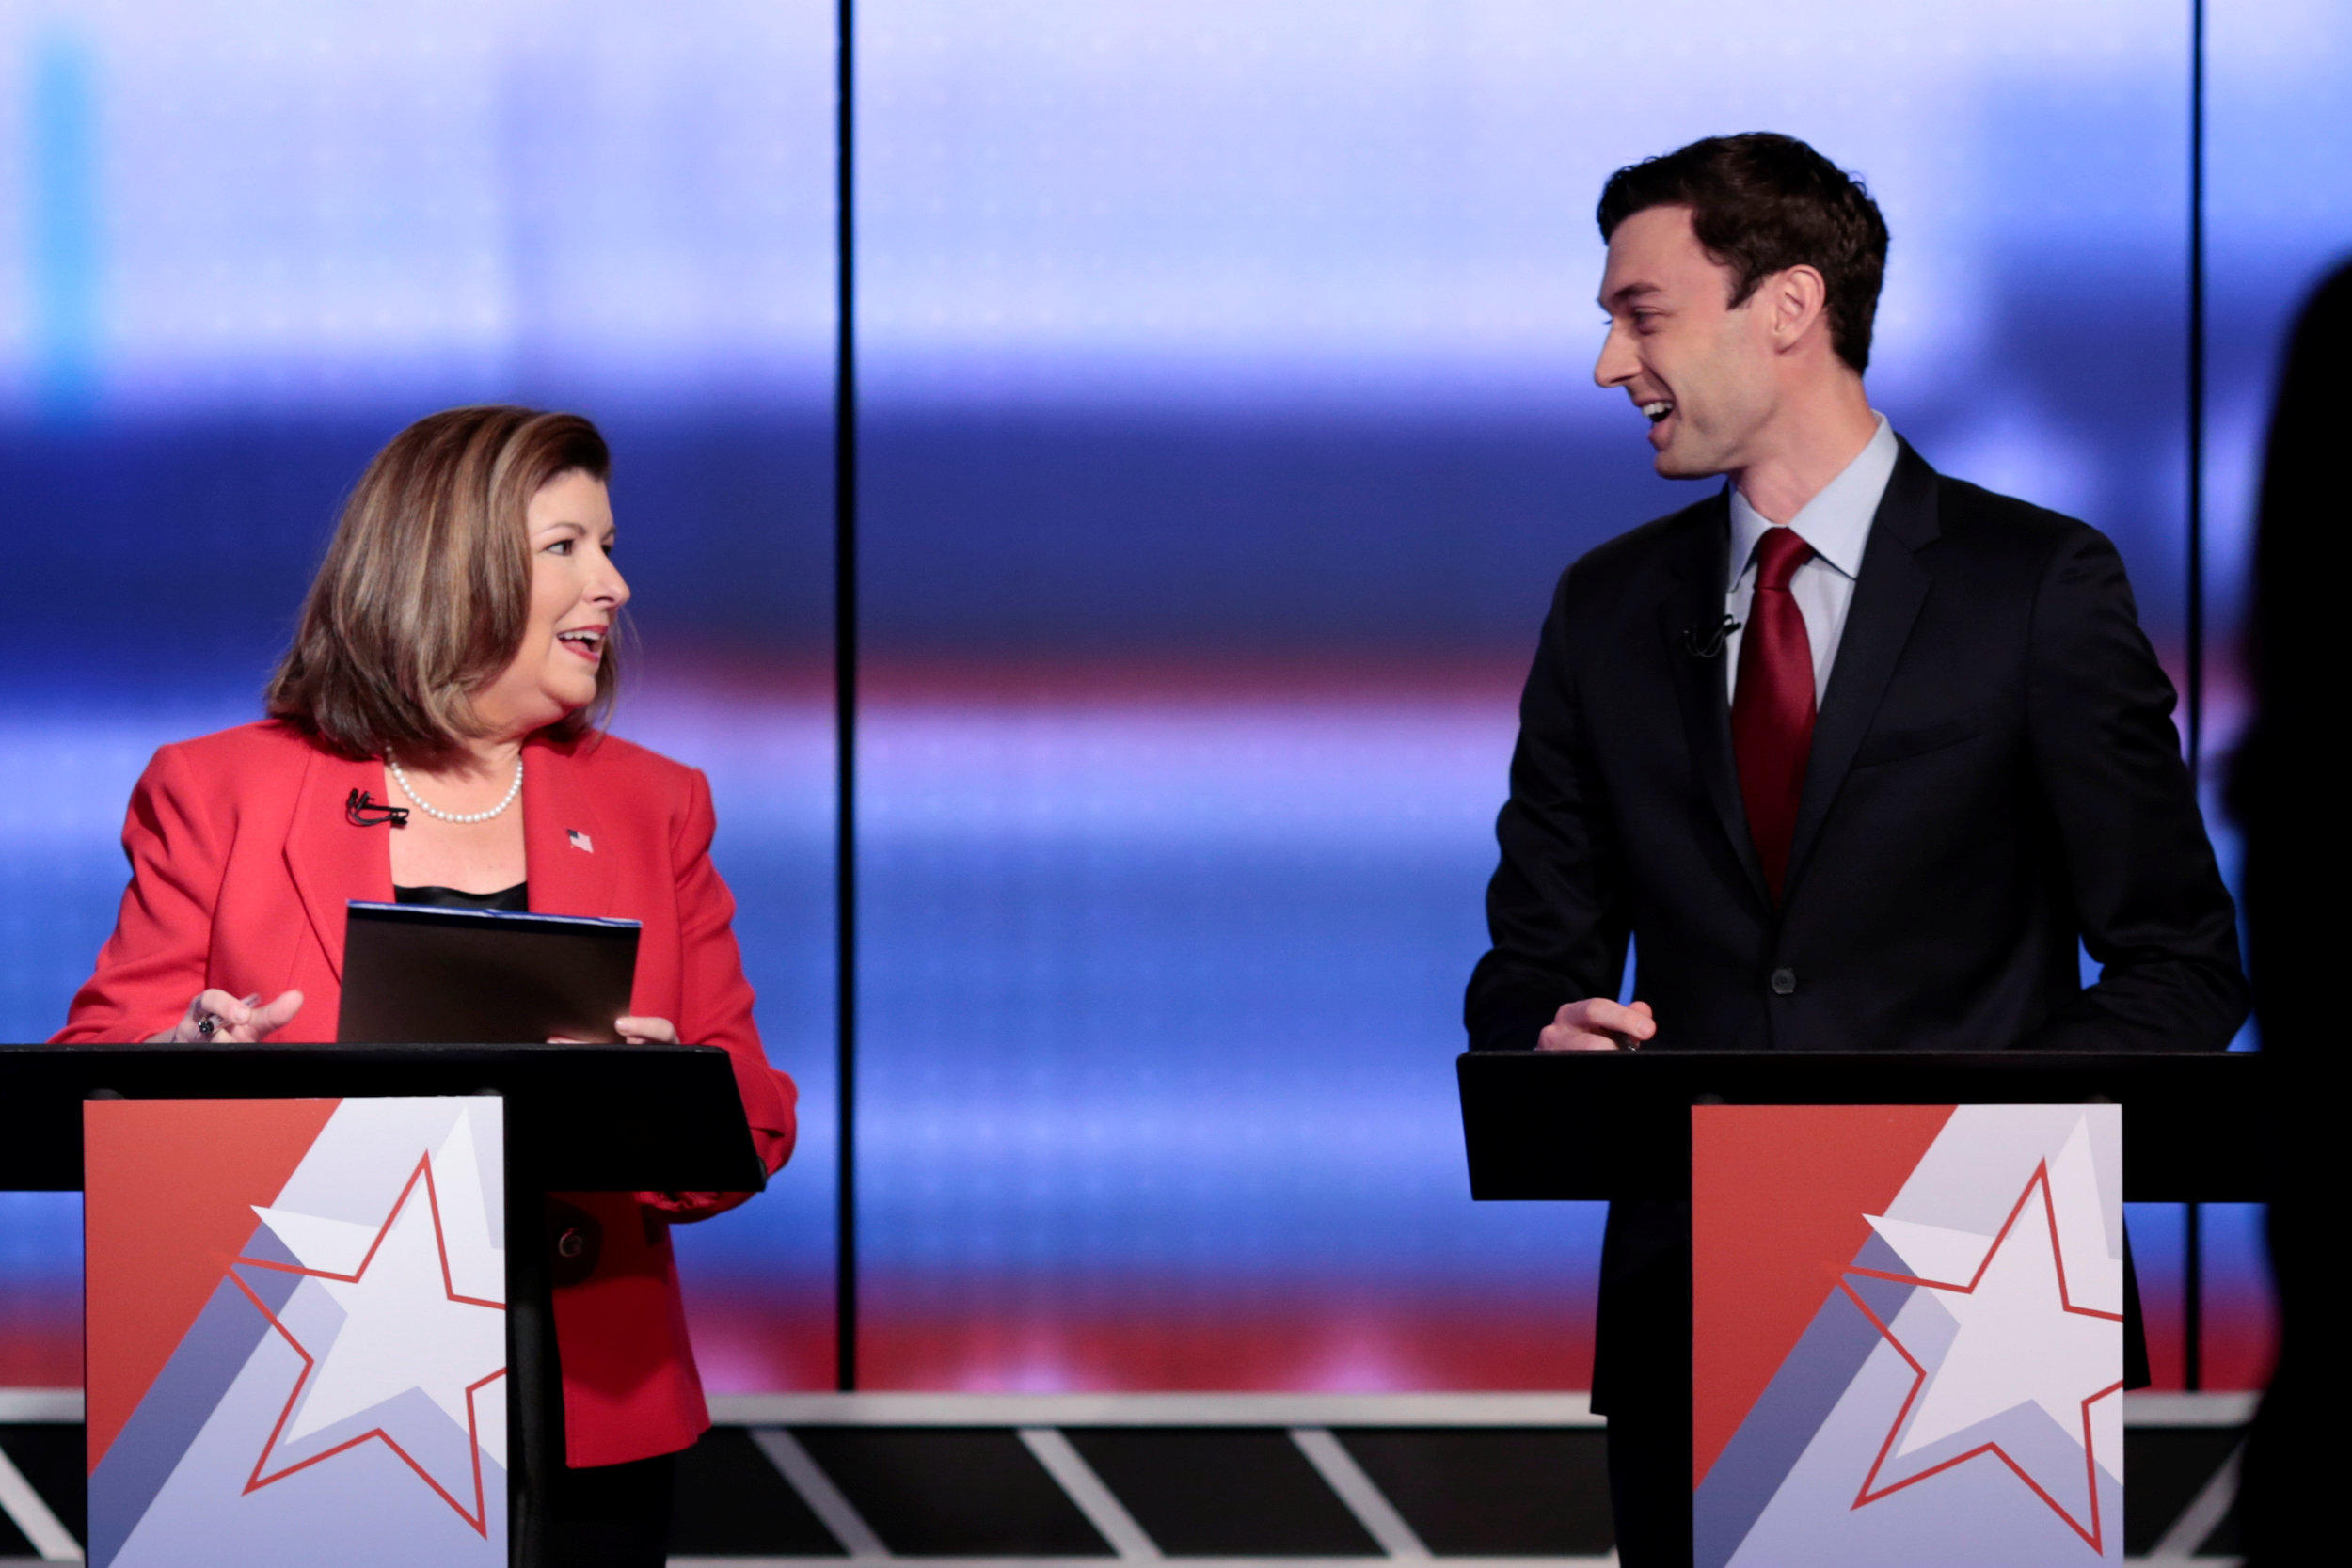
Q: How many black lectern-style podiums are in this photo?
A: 2